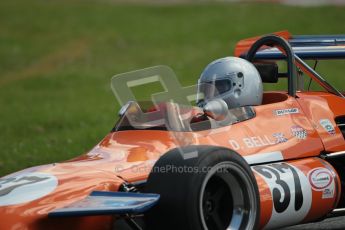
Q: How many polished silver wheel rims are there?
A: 1